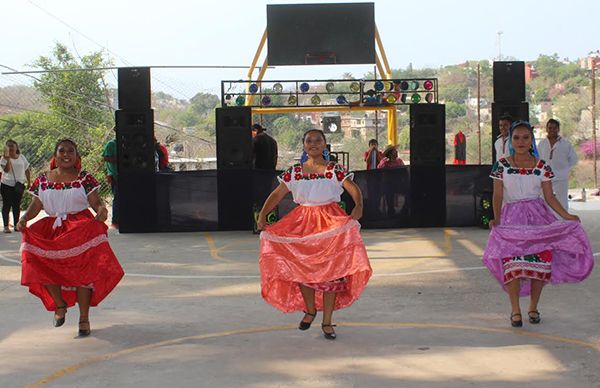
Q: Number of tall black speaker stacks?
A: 4